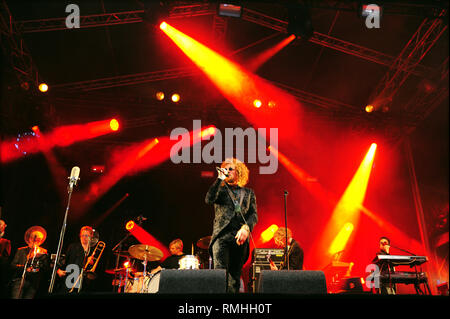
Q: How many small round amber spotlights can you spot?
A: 6